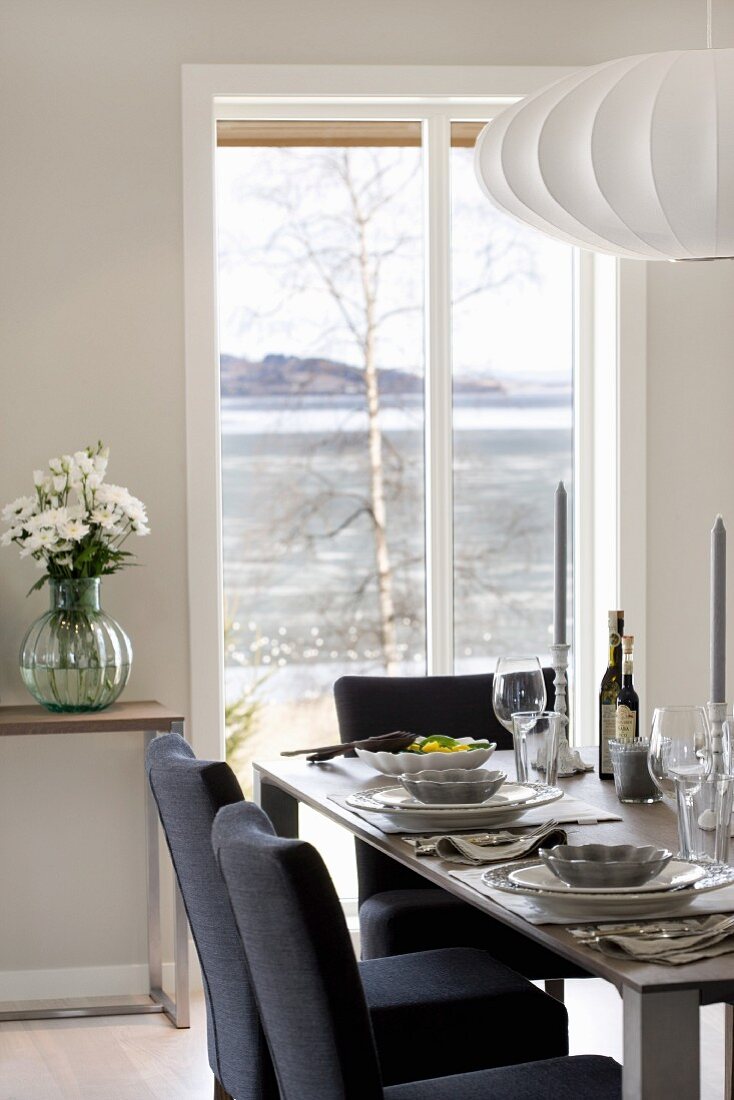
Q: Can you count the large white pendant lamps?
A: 1